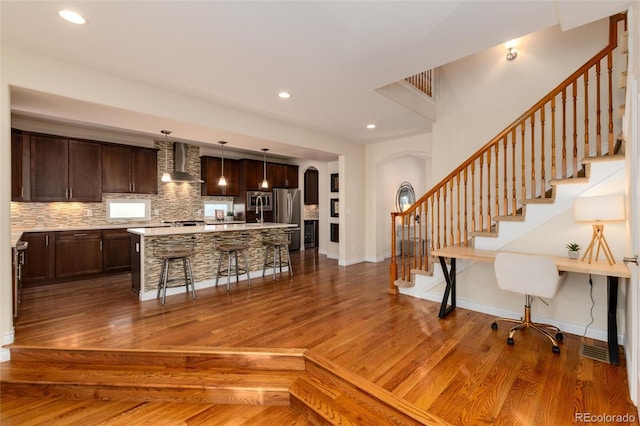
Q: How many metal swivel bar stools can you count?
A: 3